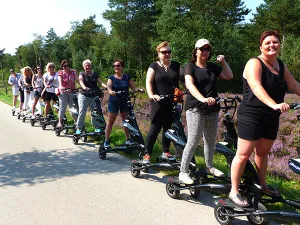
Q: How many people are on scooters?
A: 11